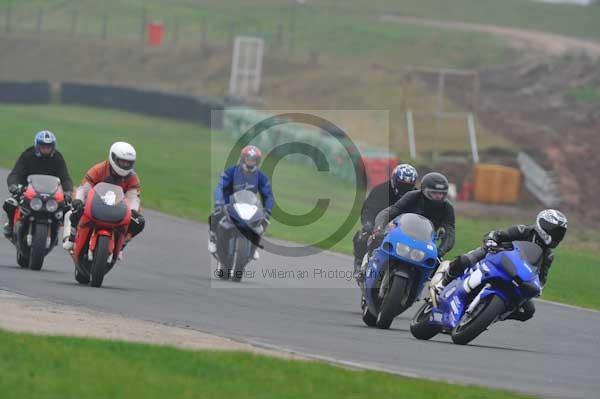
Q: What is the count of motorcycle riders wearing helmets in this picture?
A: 6